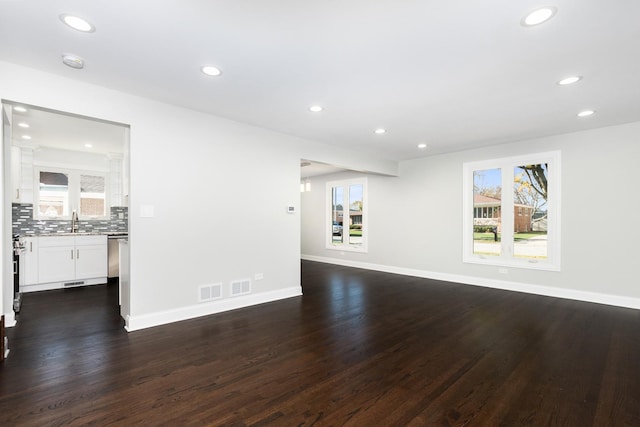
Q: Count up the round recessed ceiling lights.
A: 12